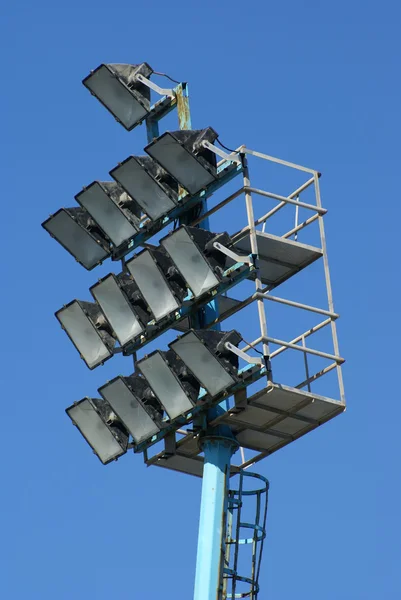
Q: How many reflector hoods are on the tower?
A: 13